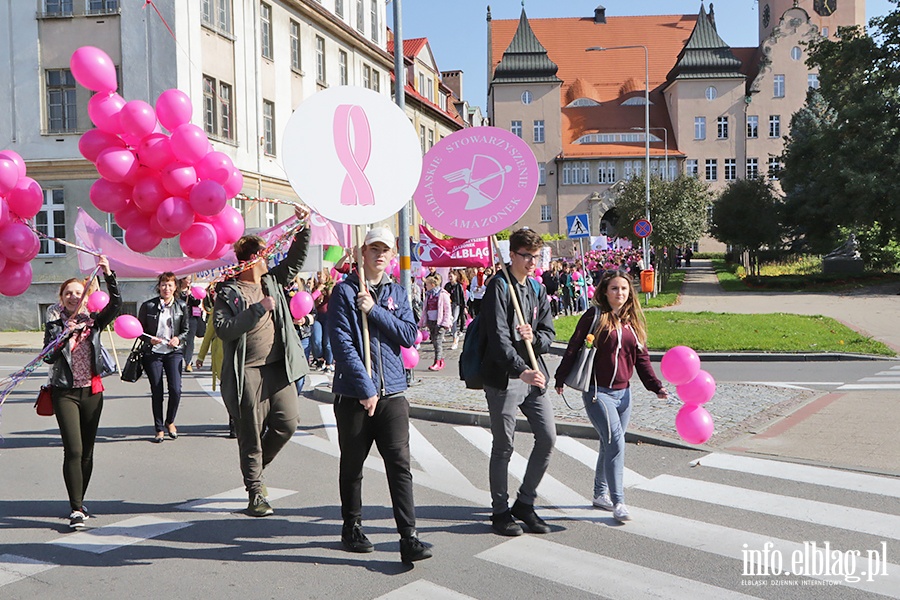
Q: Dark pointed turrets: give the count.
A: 2